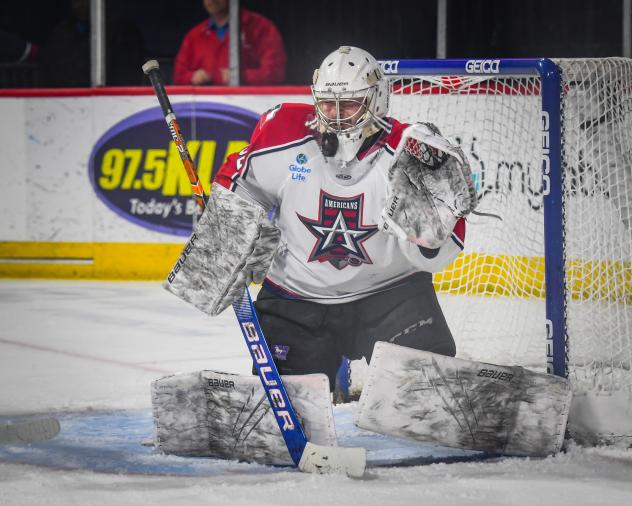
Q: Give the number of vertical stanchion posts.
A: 4